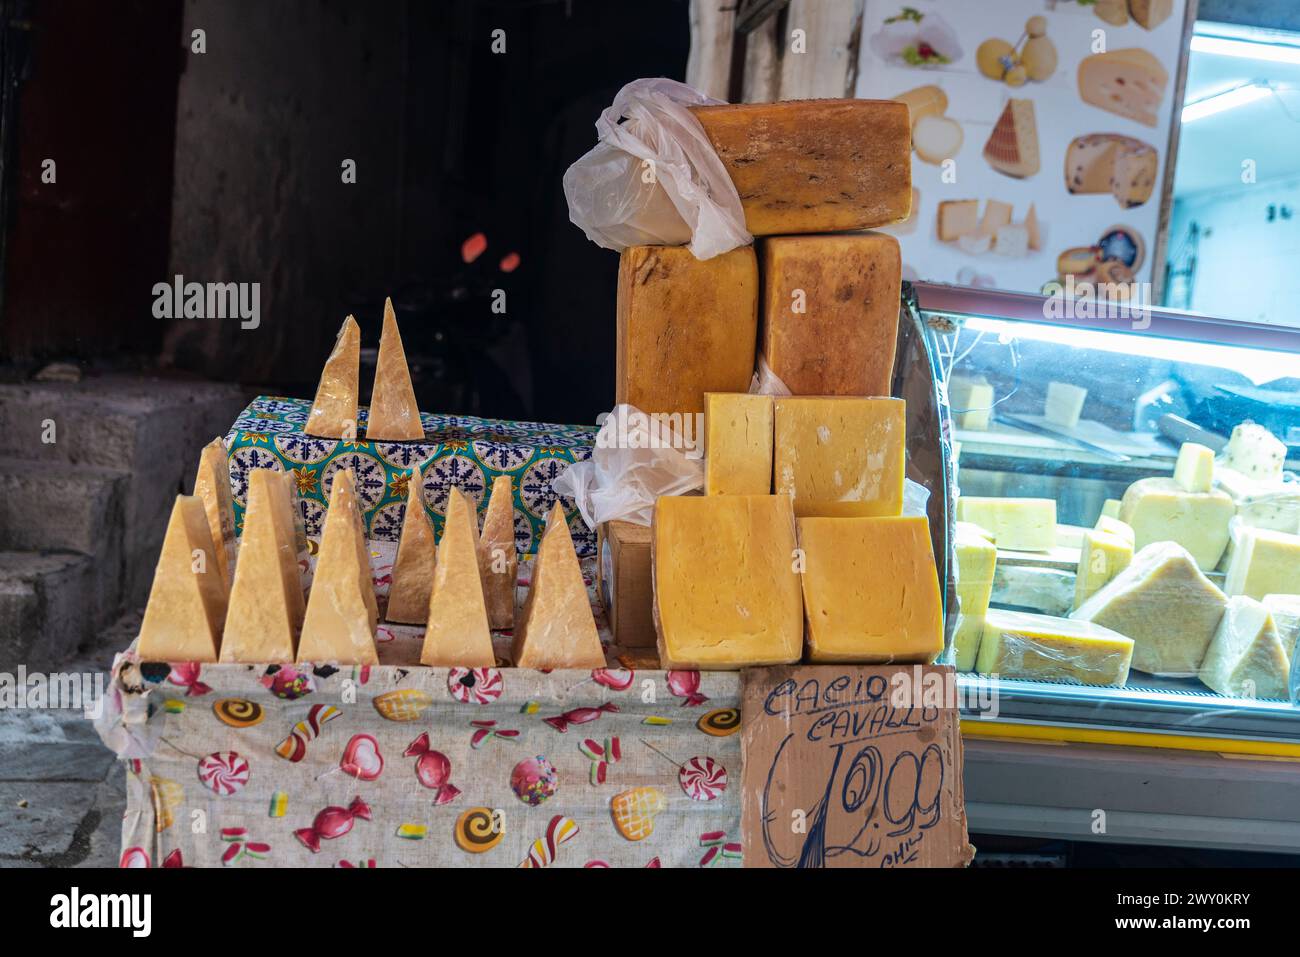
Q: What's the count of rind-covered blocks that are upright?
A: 2